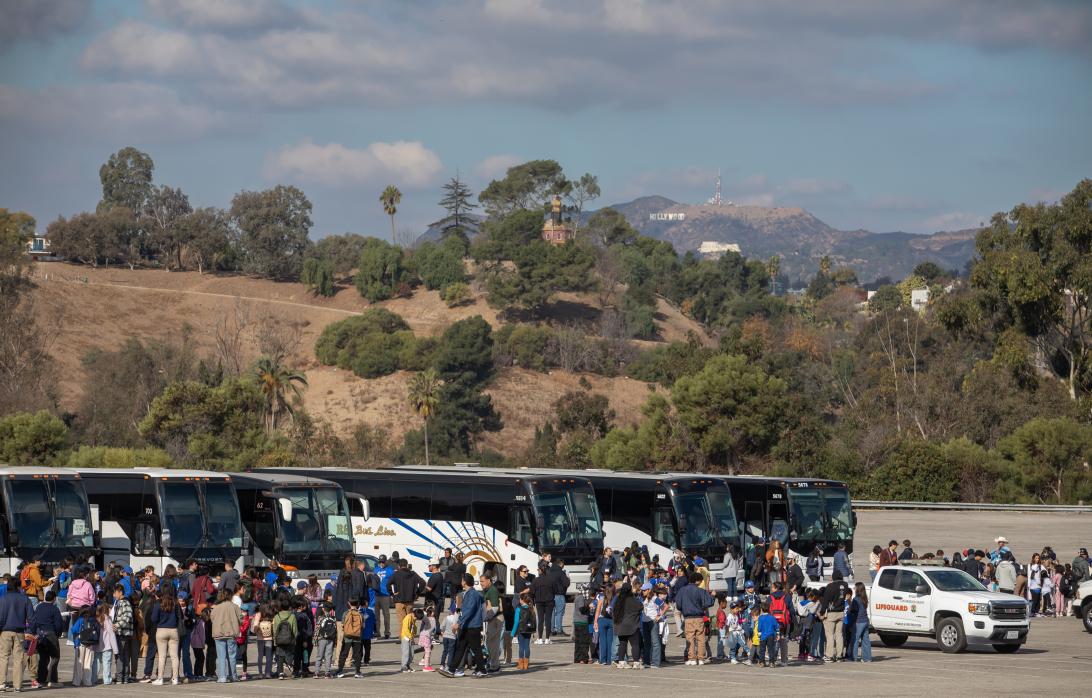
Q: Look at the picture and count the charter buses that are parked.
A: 6